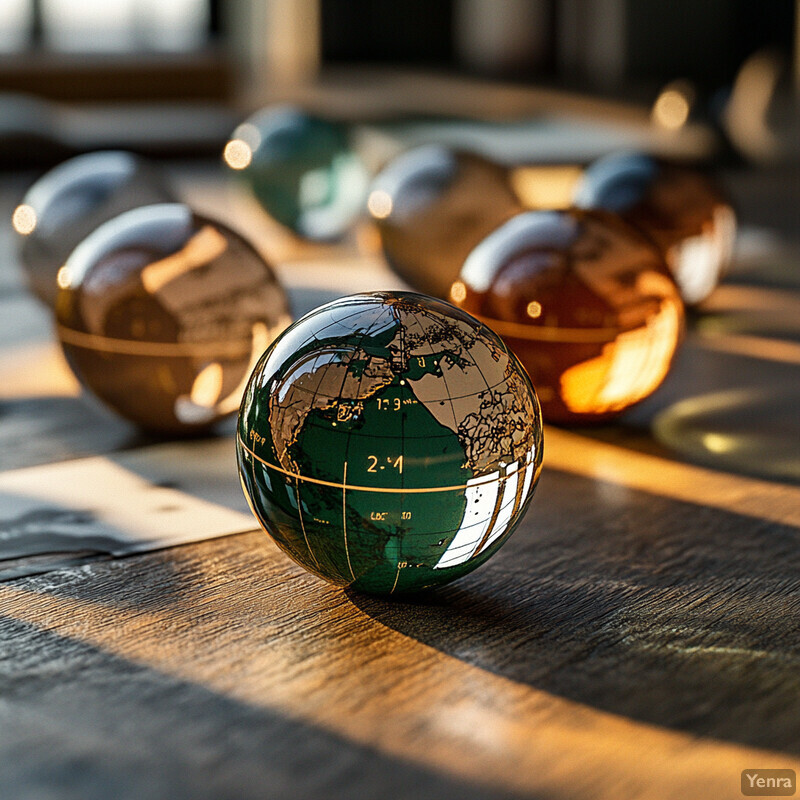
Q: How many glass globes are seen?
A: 7